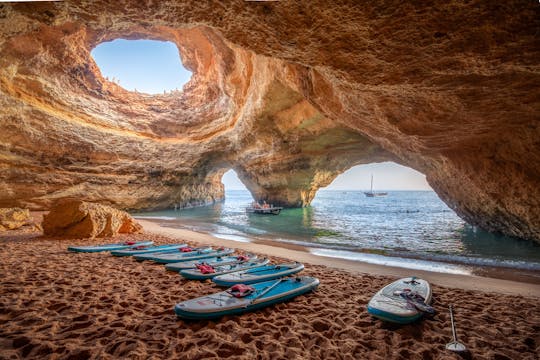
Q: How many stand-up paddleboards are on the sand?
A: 9